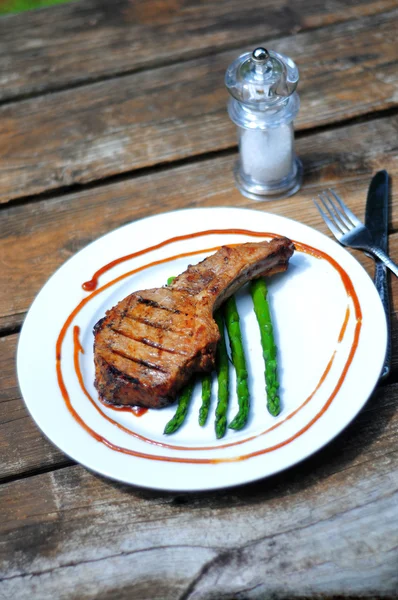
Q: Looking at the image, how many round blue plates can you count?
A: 0